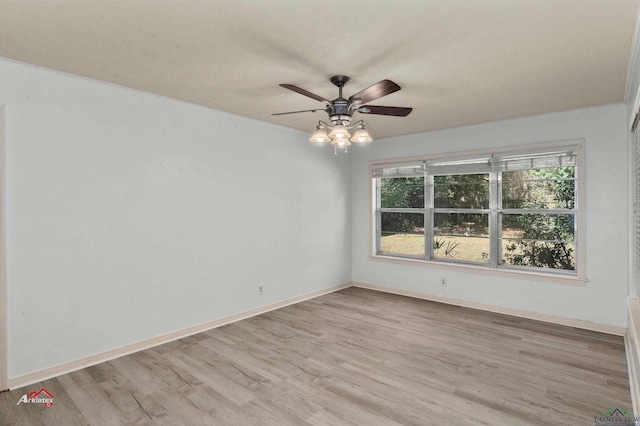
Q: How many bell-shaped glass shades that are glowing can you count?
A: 4